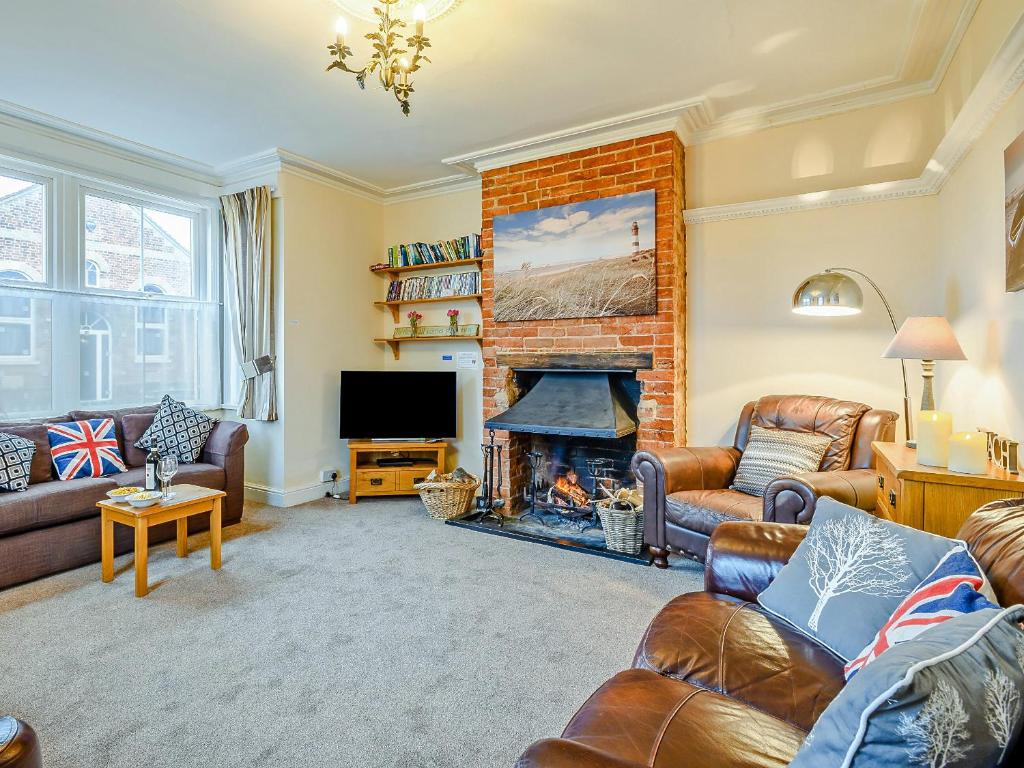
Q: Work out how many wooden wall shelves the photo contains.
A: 3